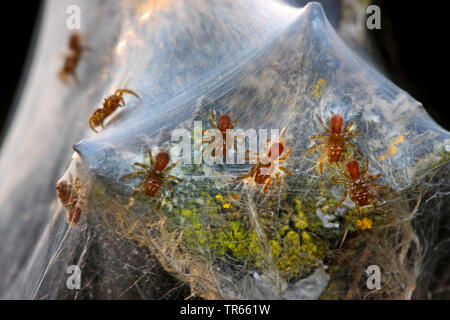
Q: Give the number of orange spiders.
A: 8